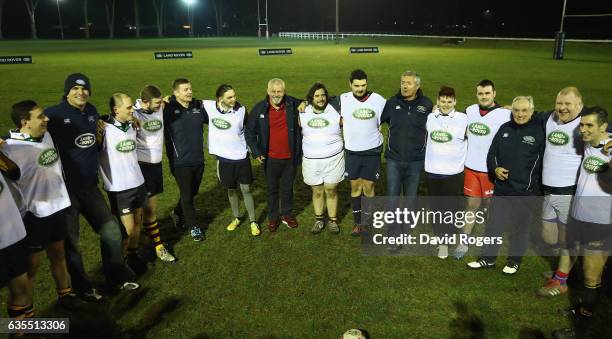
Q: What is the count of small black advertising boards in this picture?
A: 4